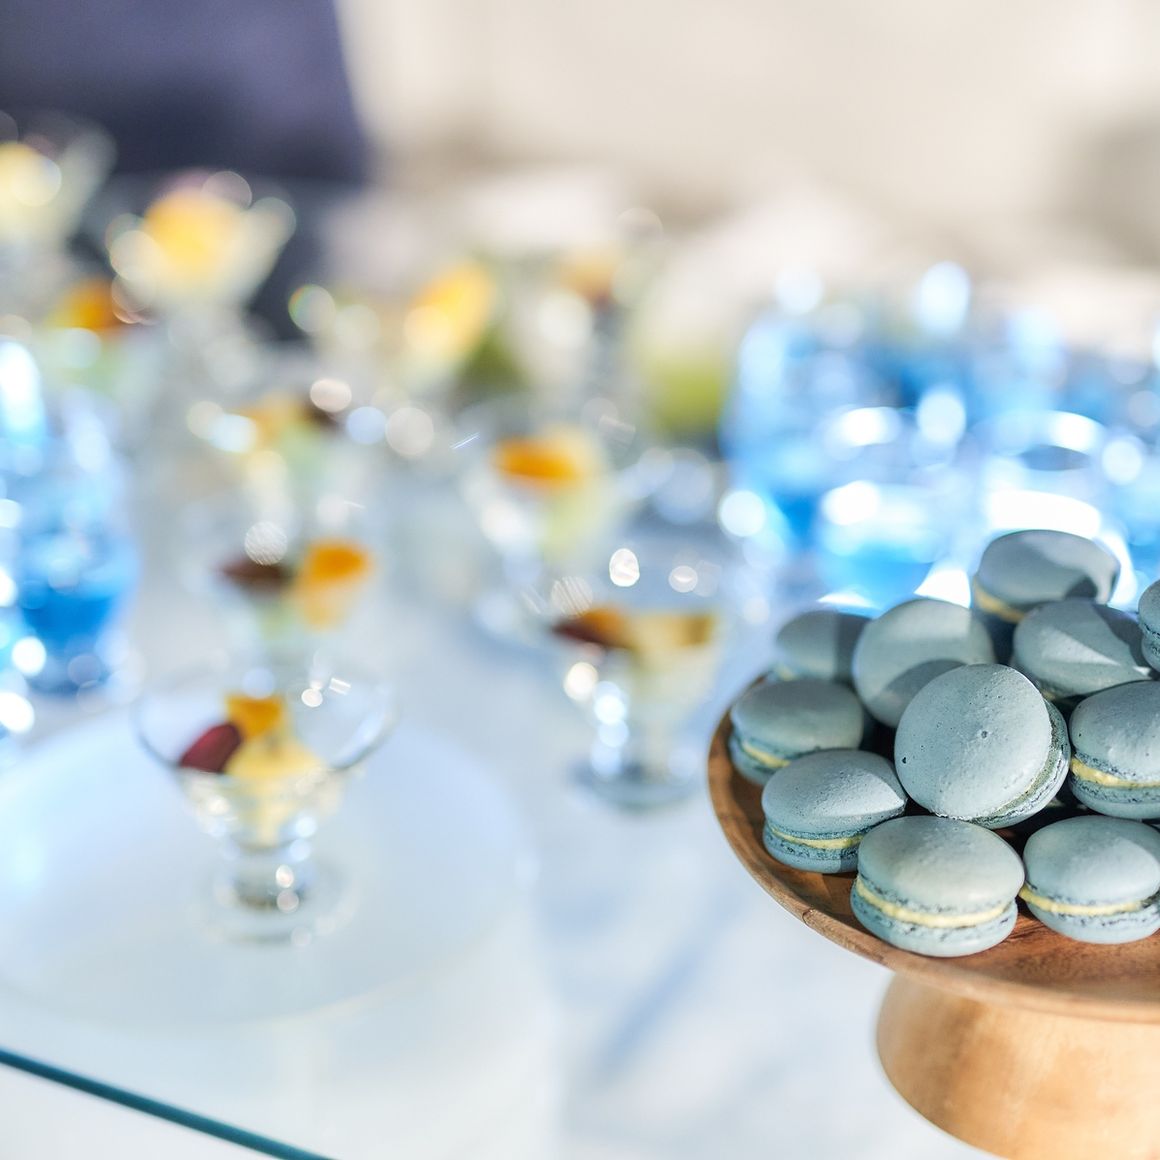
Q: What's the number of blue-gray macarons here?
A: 11